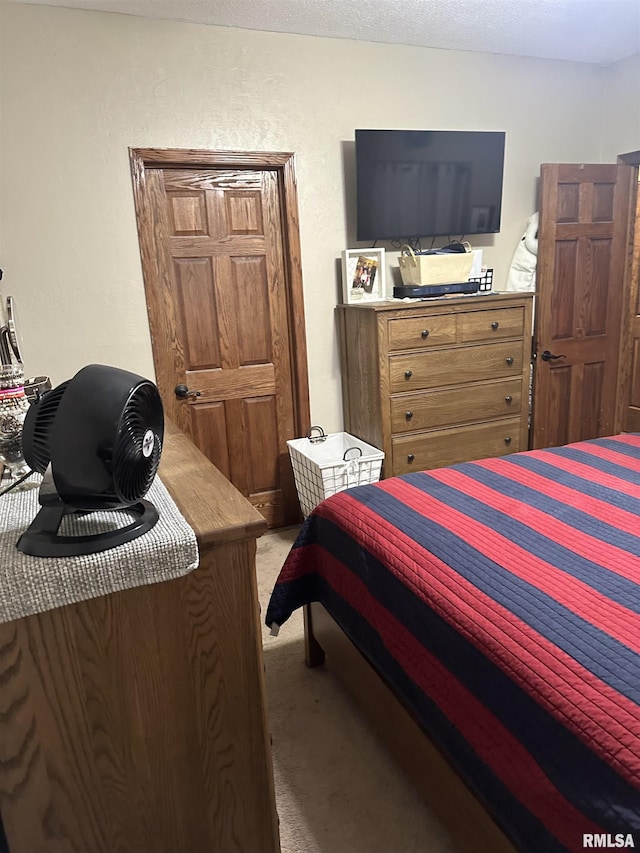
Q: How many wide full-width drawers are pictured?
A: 3